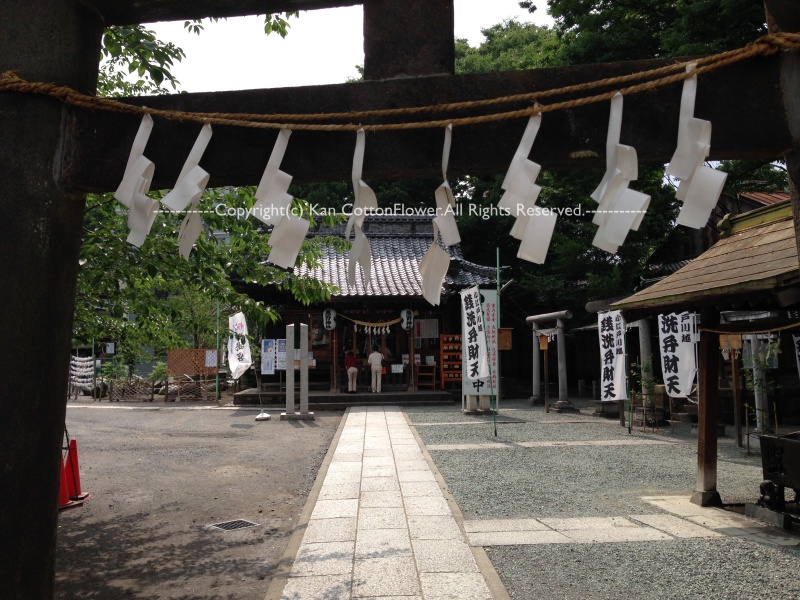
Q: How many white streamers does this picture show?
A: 8